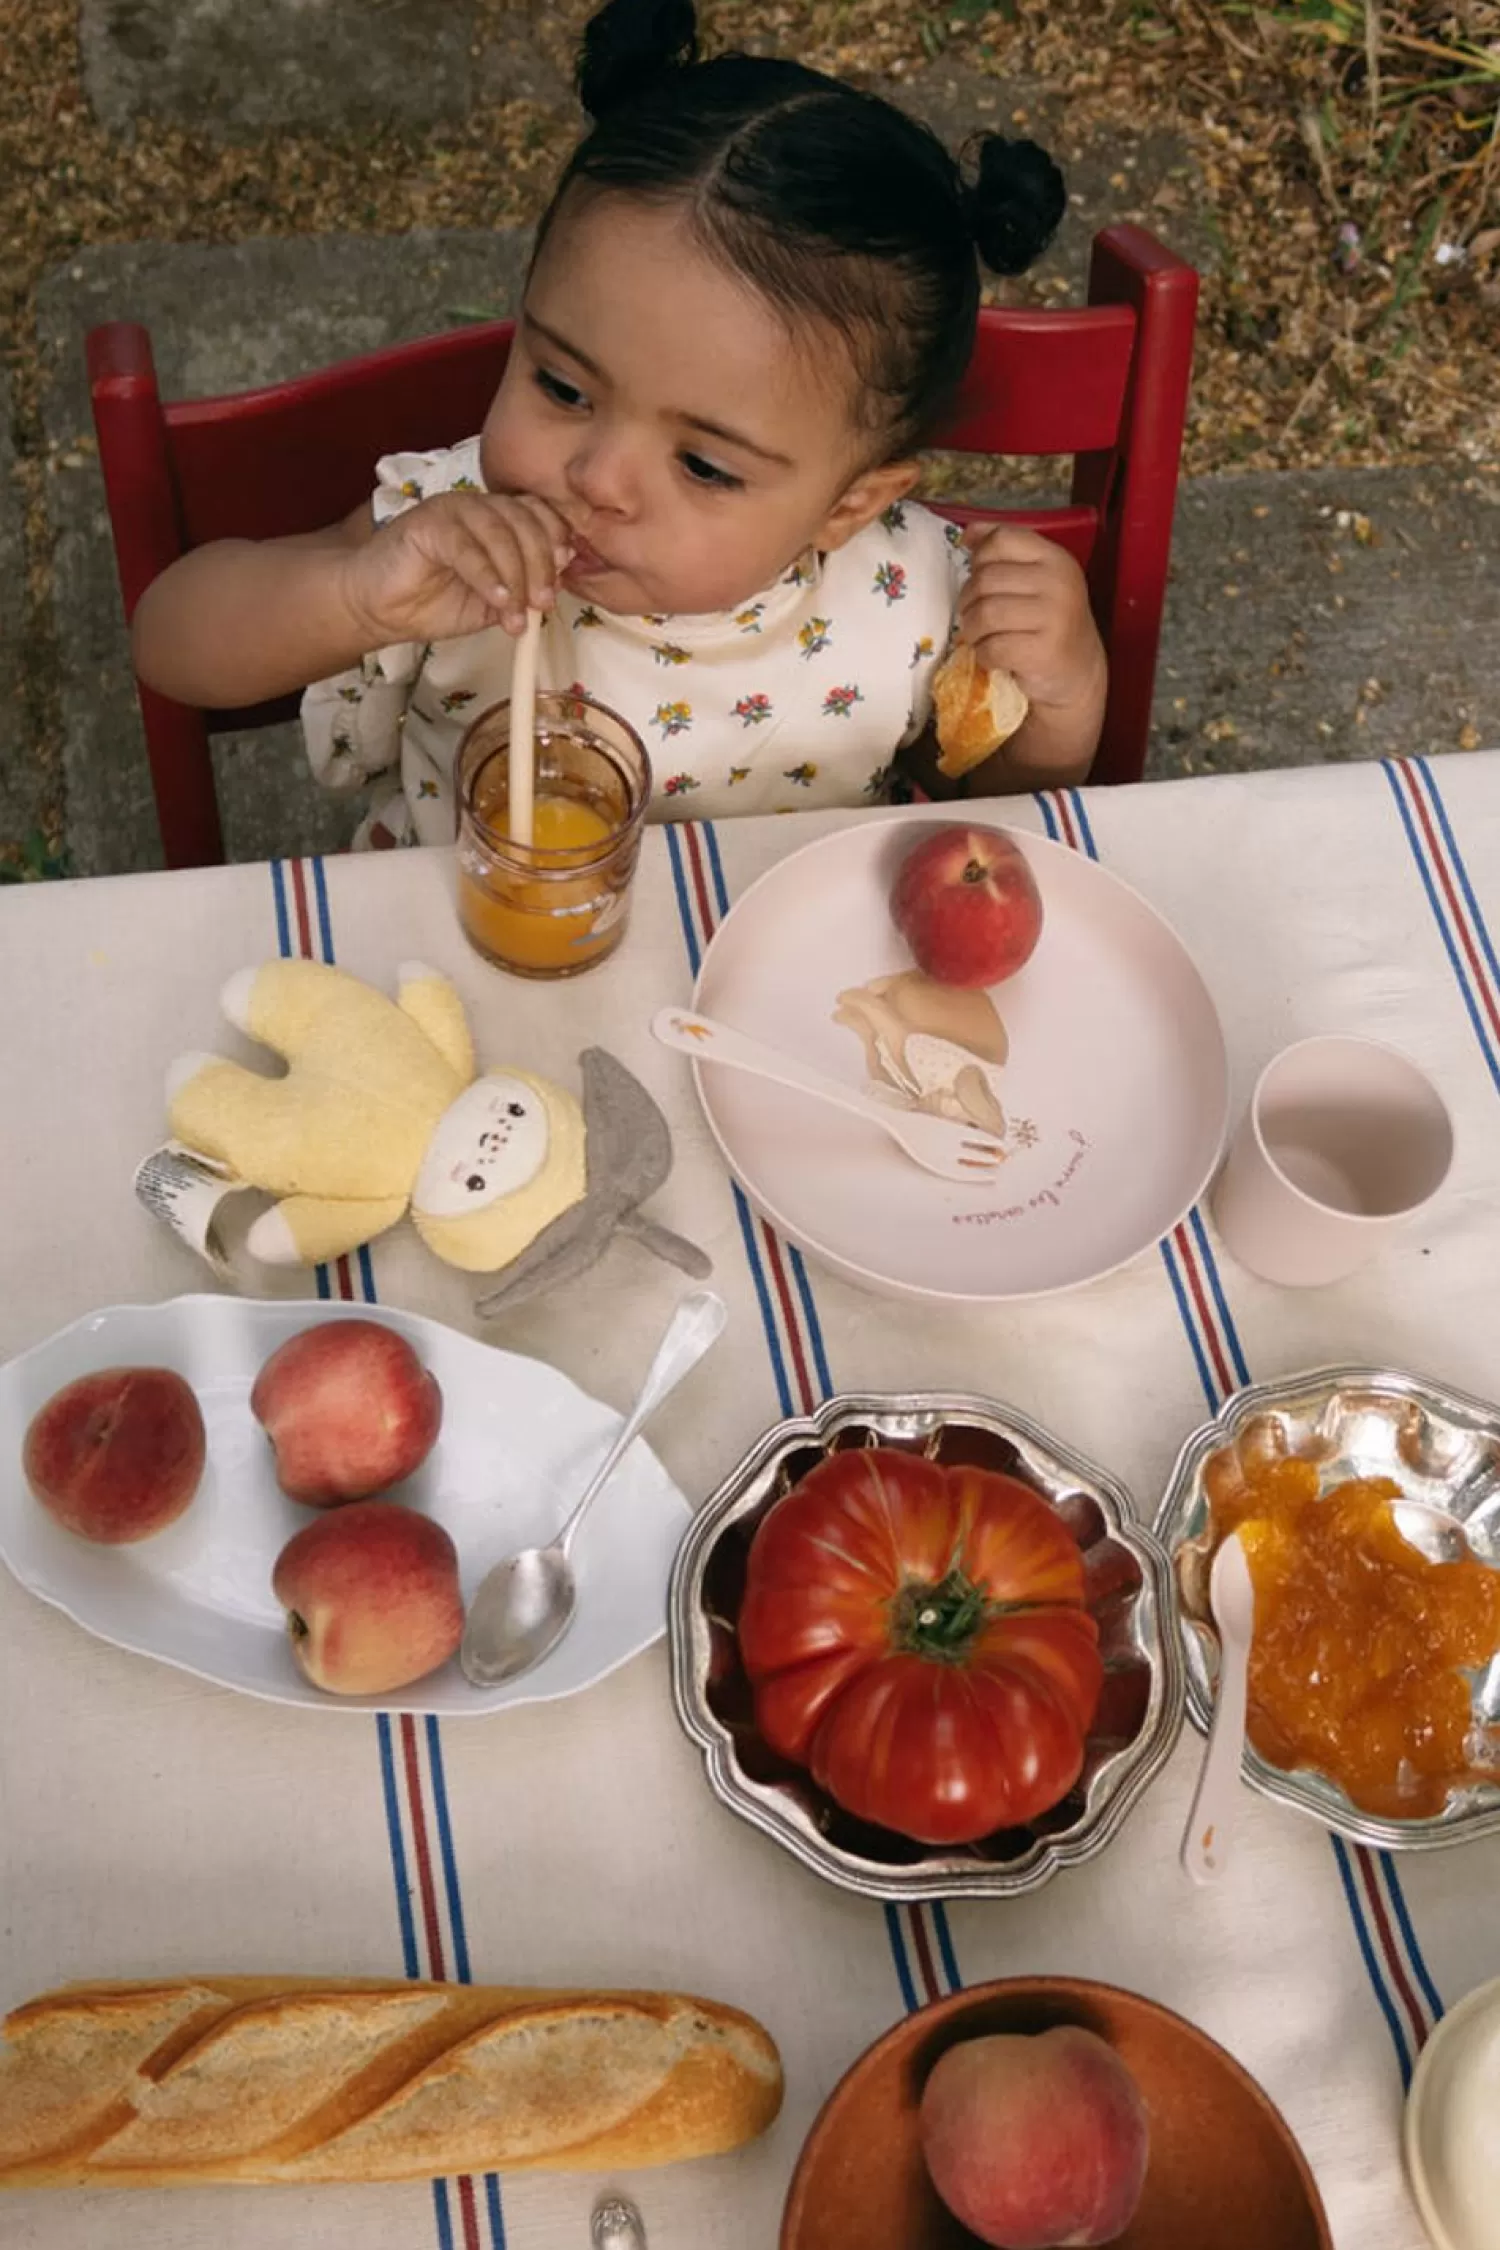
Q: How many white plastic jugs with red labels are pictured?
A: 0